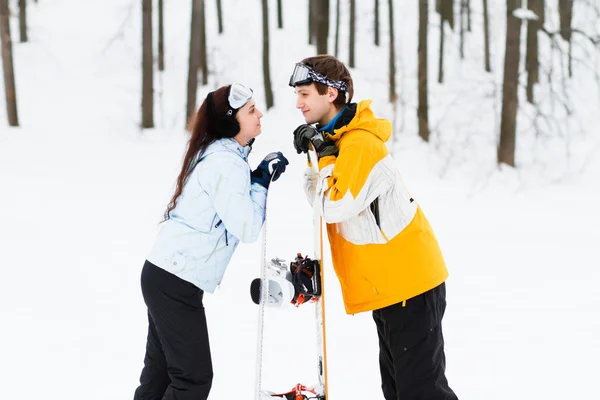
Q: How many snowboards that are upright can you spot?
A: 2